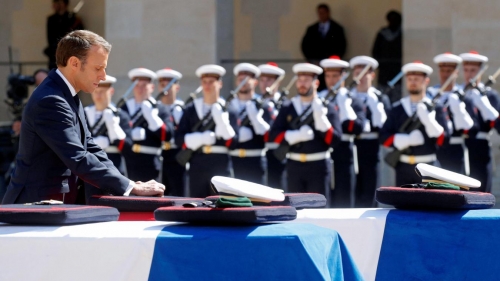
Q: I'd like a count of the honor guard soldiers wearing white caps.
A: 12